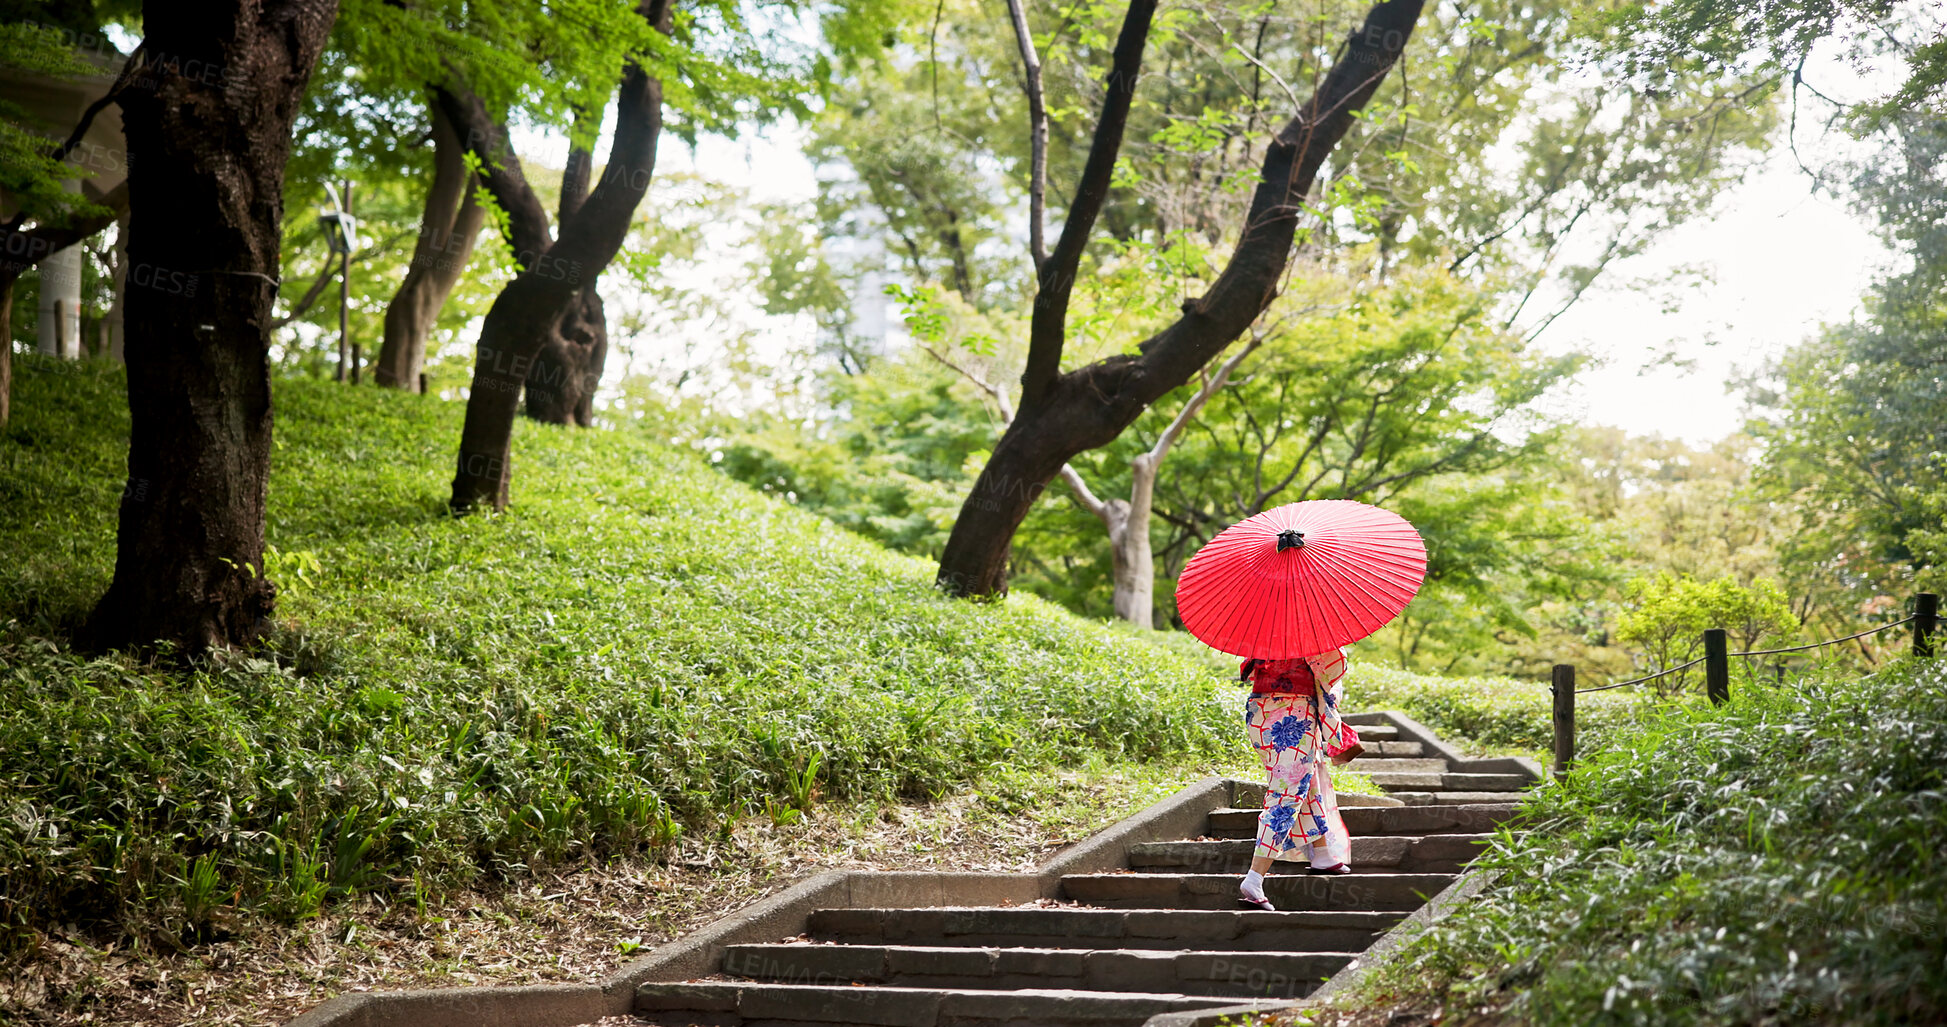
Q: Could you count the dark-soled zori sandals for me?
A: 2